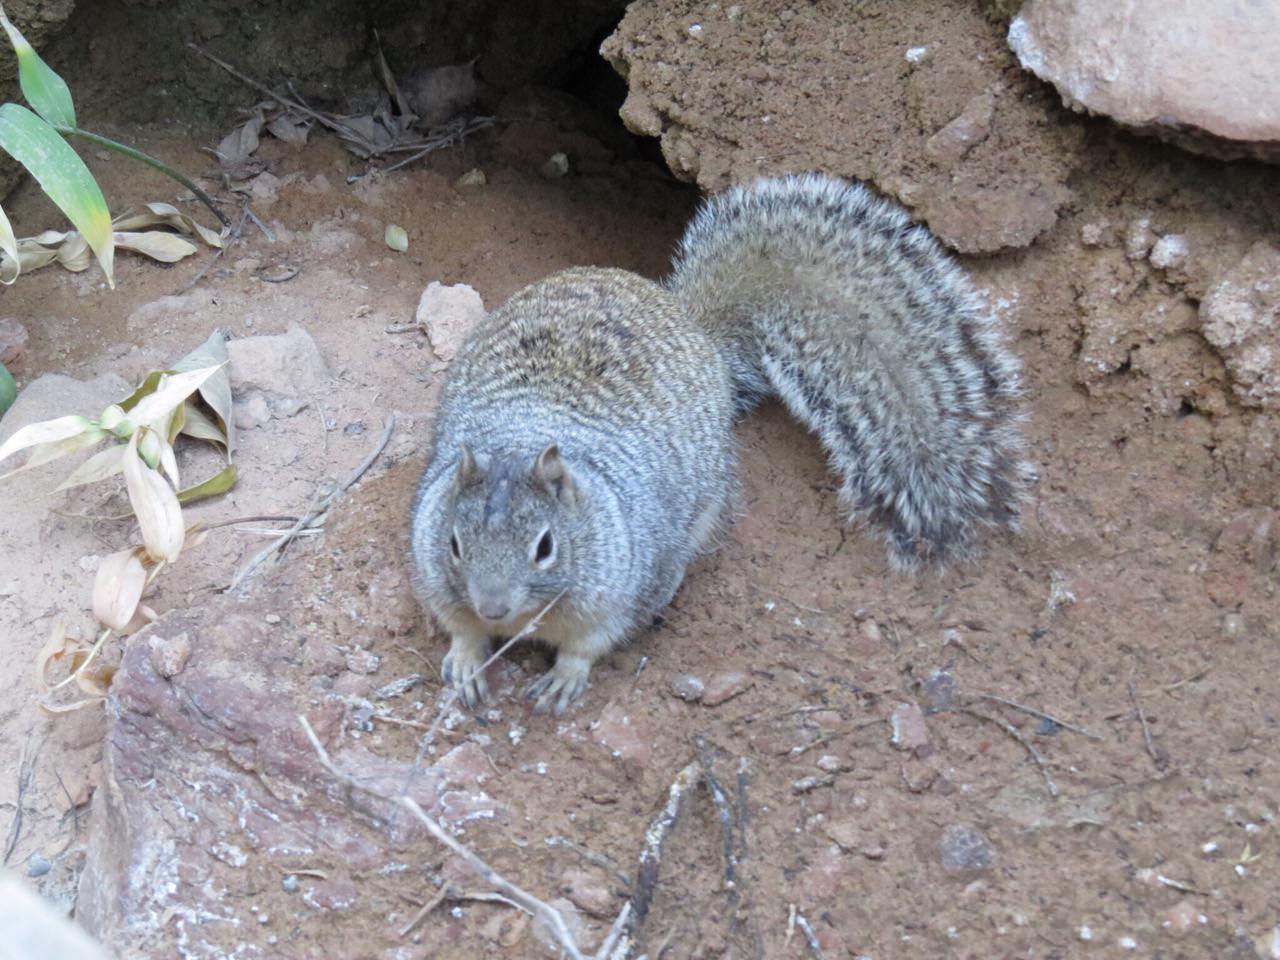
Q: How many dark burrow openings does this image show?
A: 1